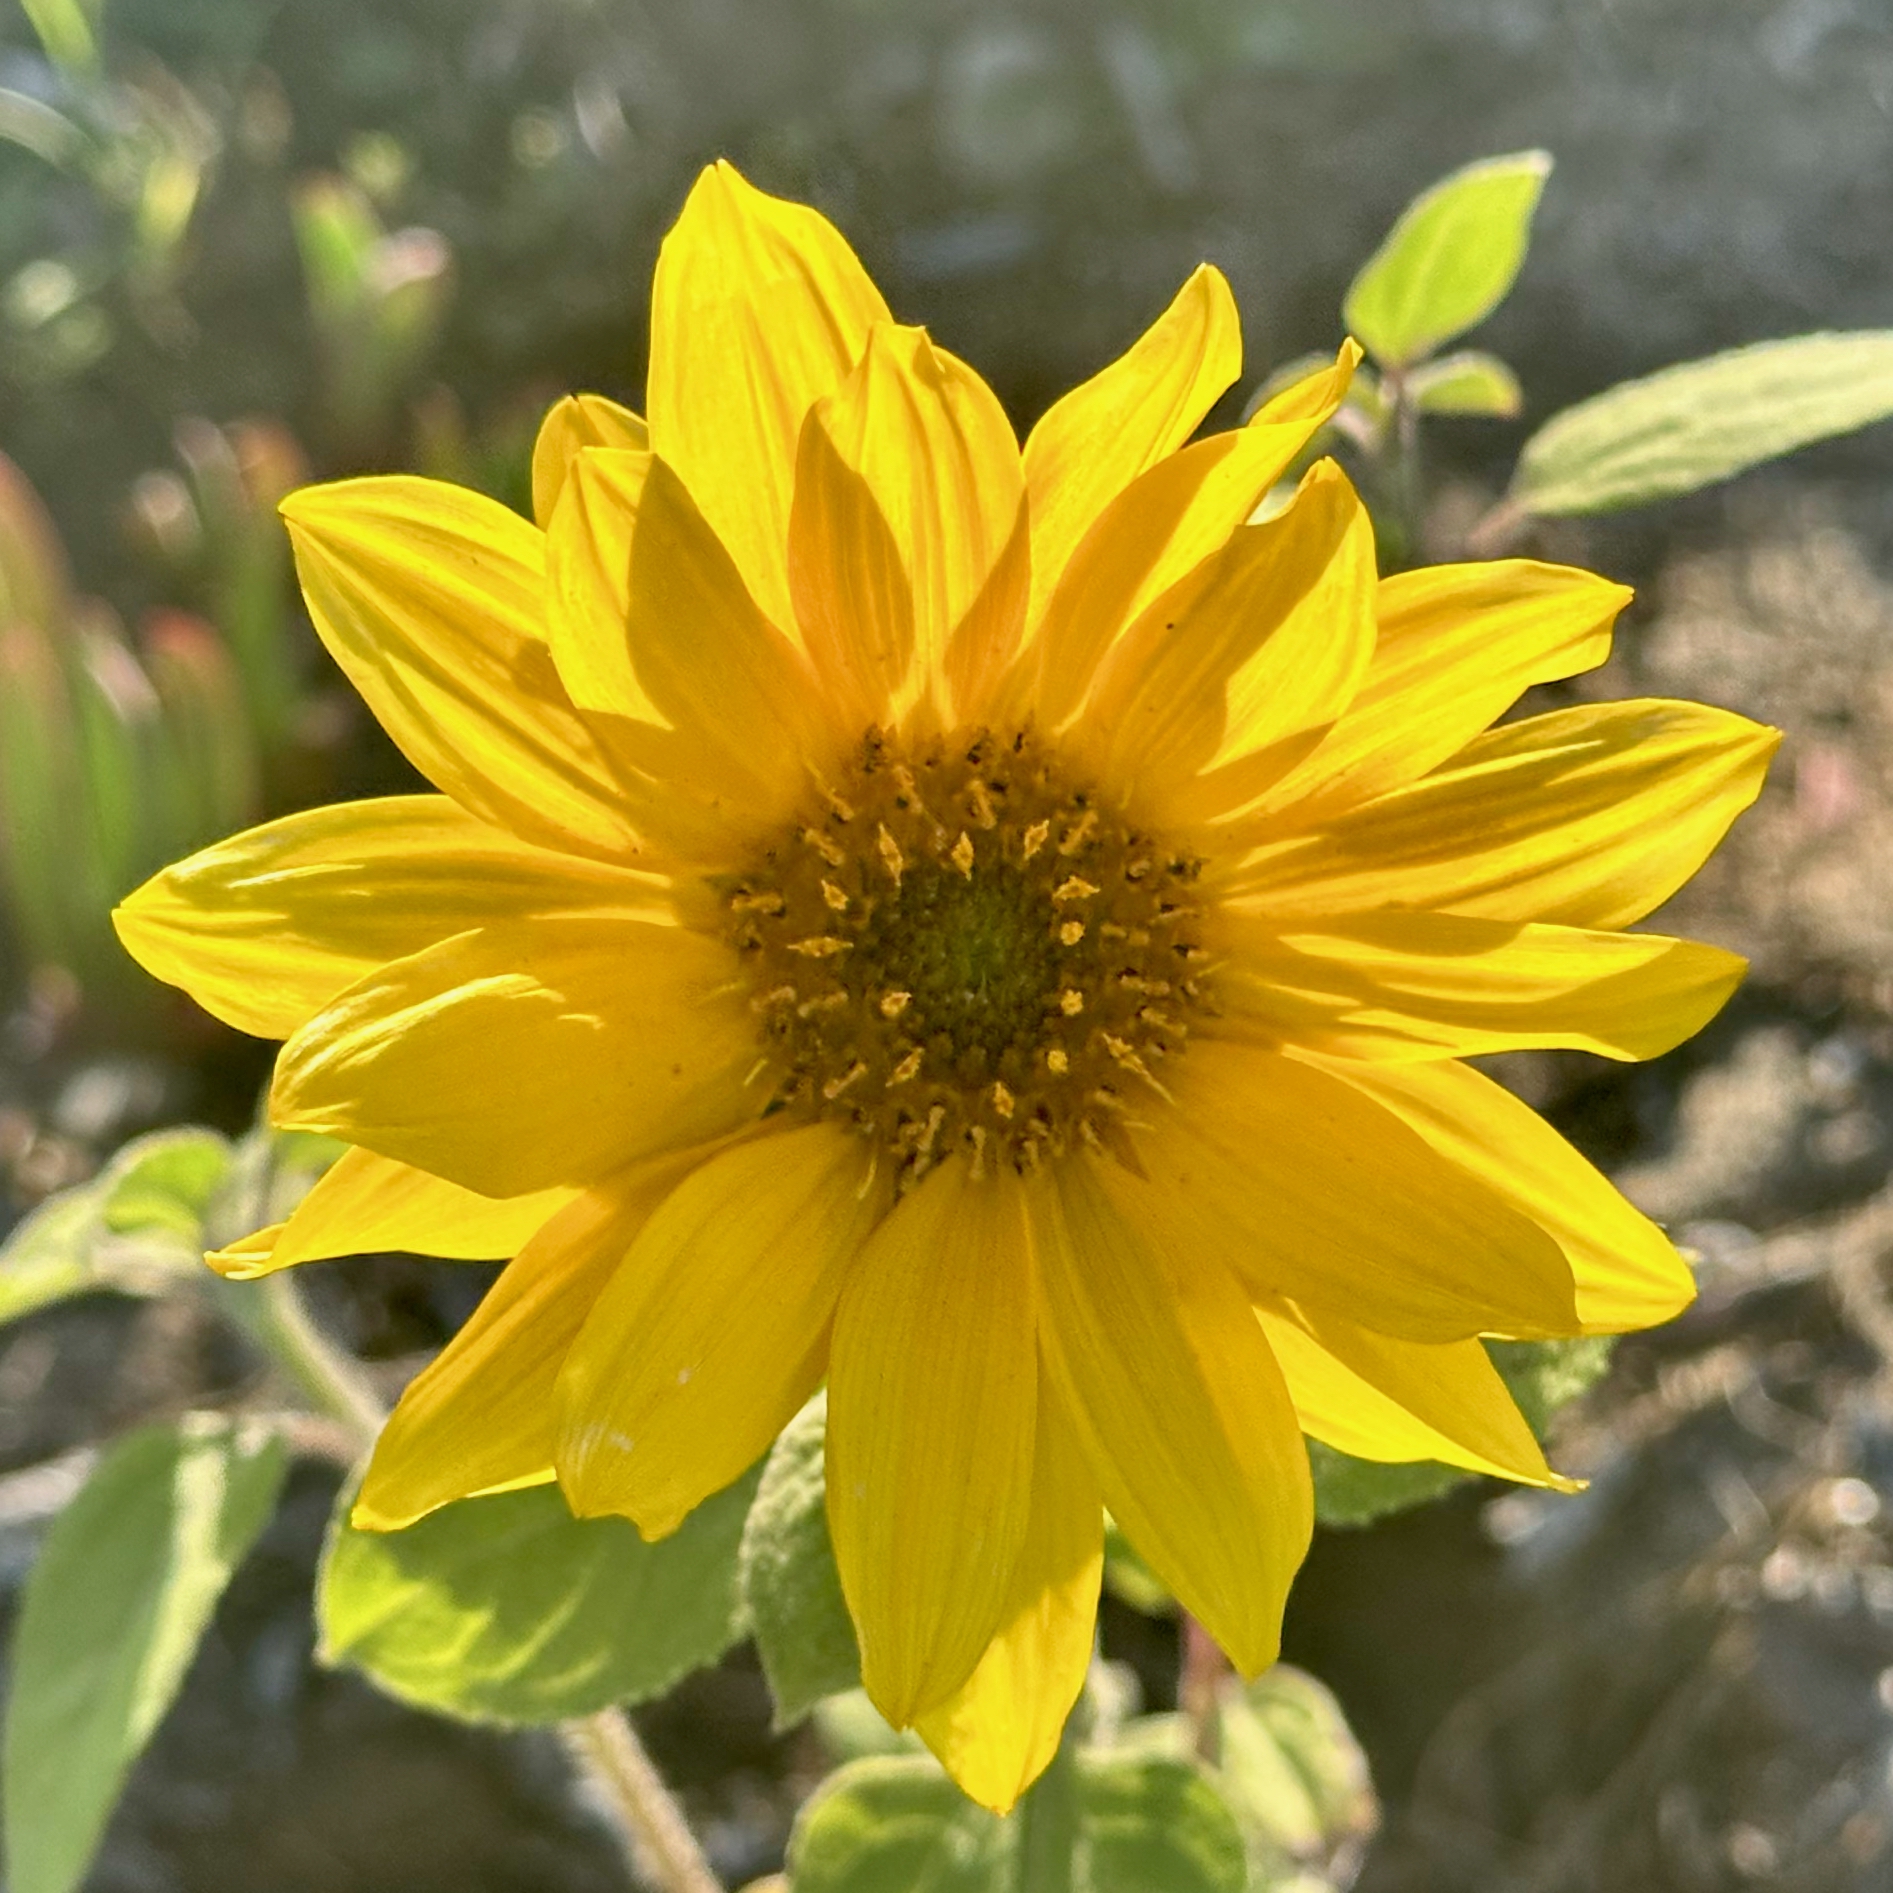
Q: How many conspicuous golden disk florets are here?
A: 13